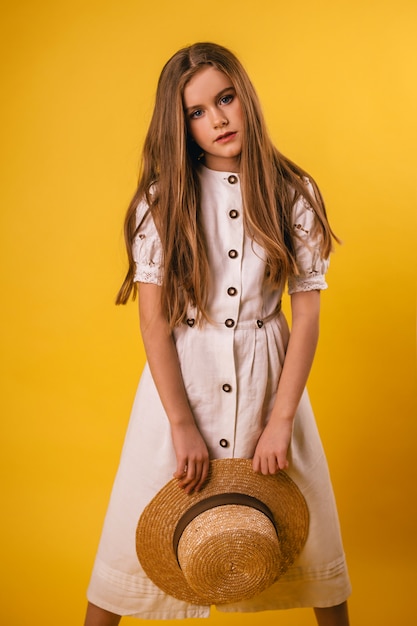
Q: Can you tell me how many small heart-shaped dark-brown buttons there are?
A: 2